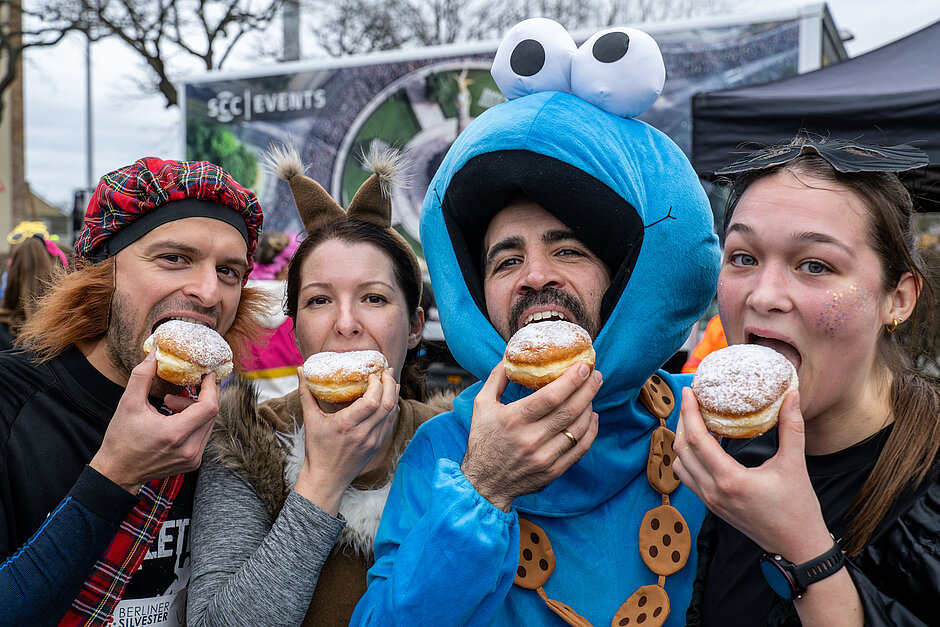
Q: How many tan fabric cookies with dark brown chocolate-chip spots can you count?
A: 6